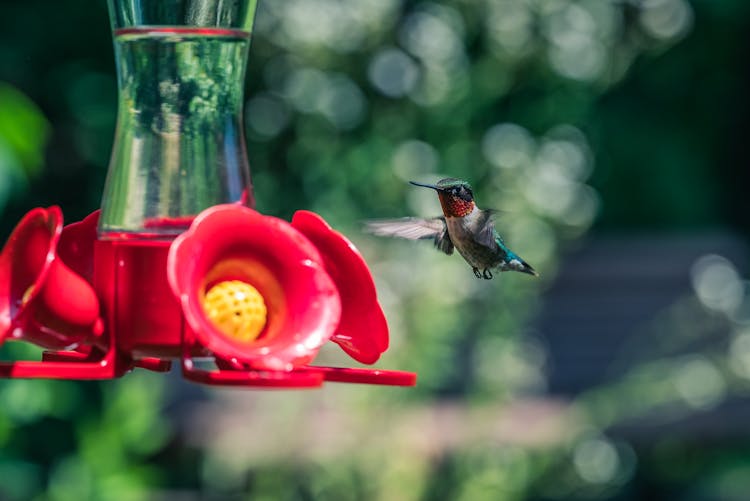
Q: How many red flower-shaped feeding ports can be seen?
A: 4